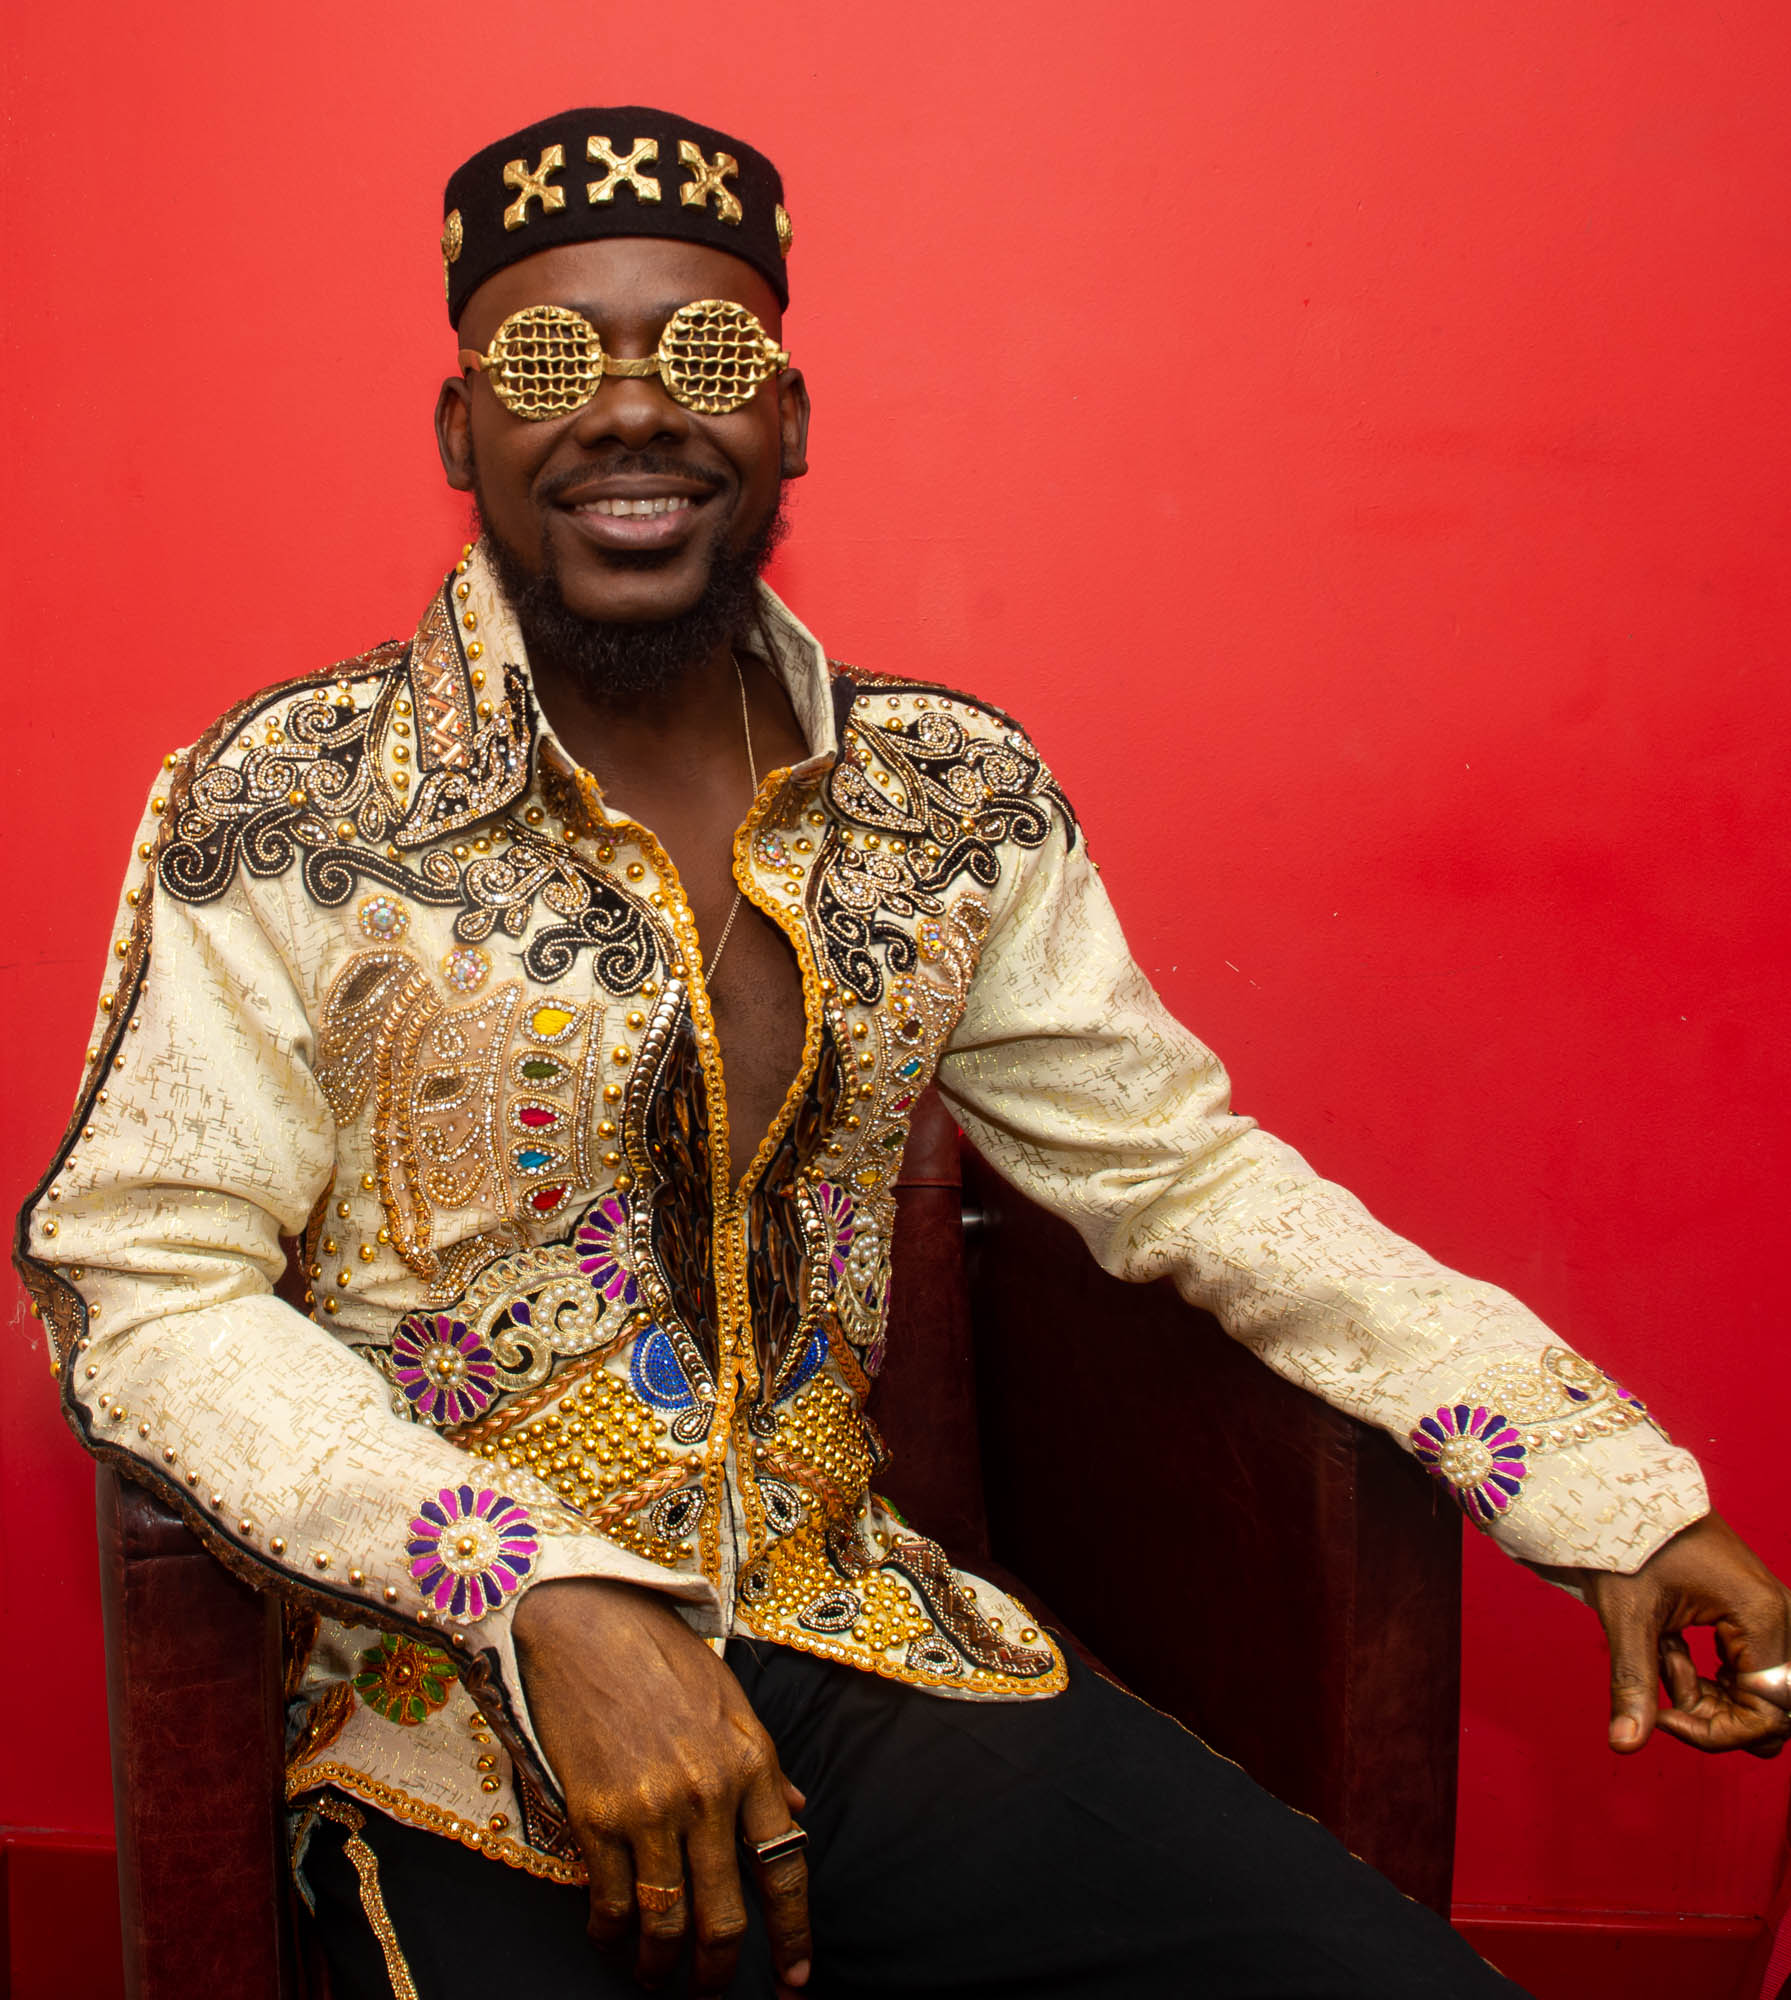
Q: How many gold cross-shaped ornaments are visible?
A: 3